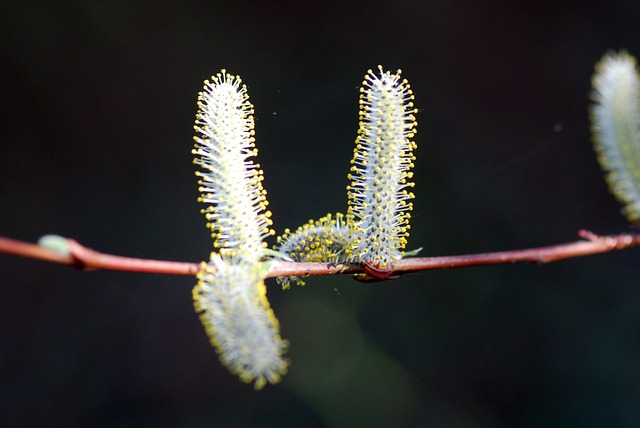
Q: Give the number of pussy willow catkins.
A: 5